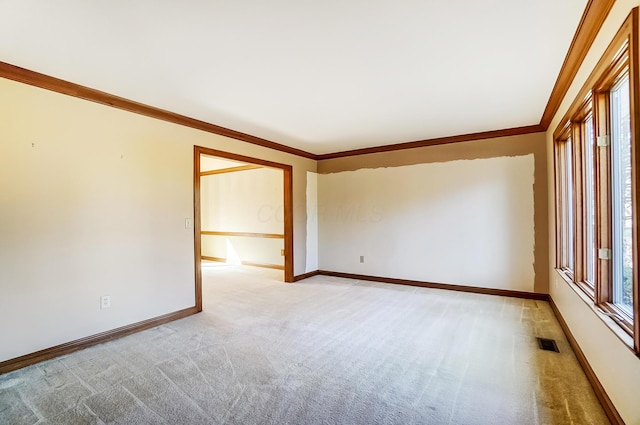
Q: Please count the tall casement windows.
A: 3